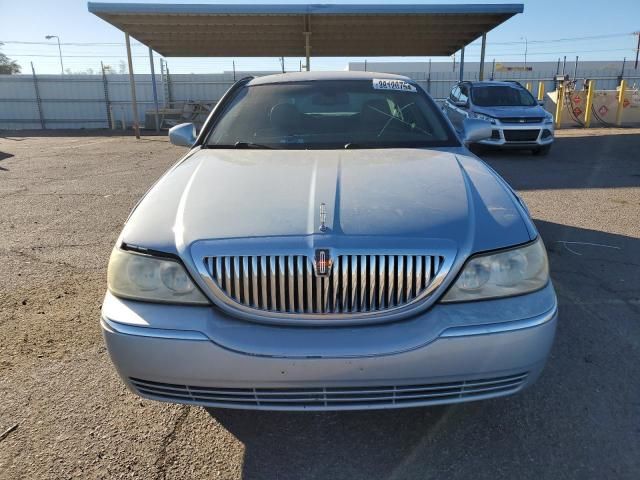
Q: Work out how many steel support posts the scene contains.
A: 5